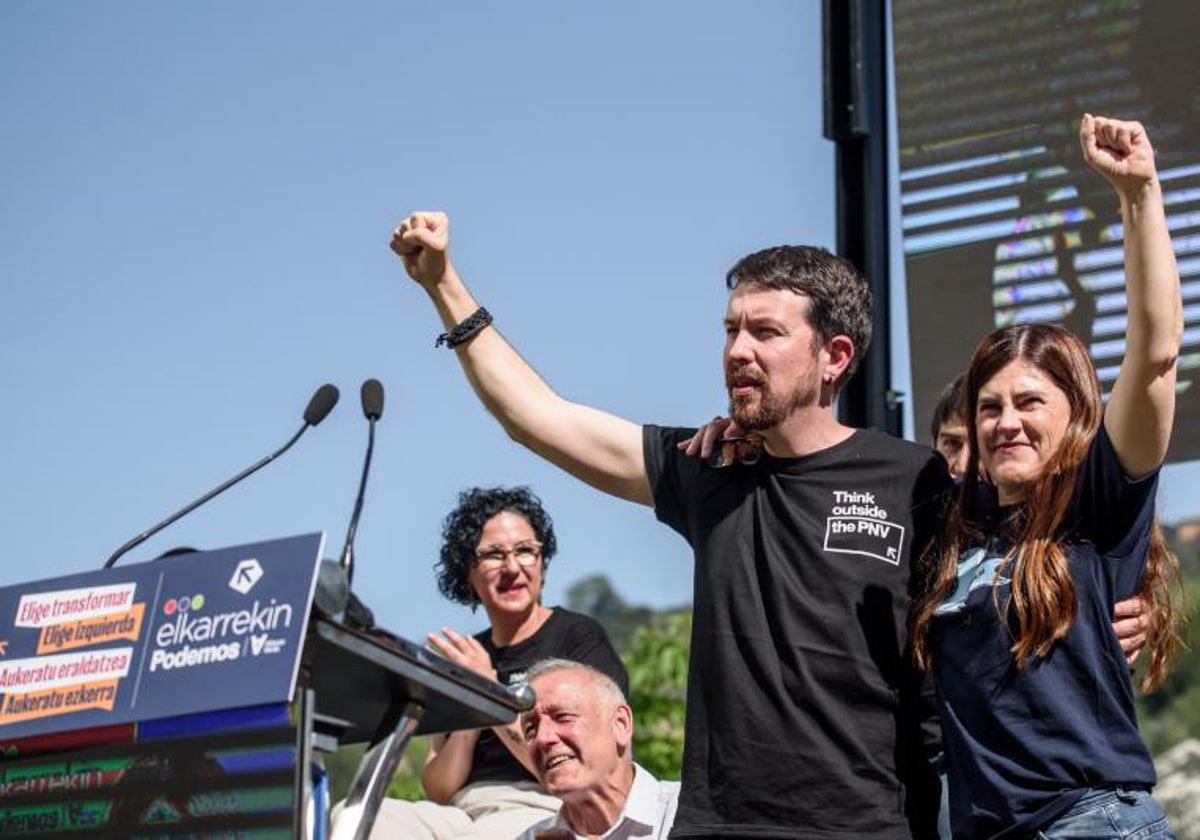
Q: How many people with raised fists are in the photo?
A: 2